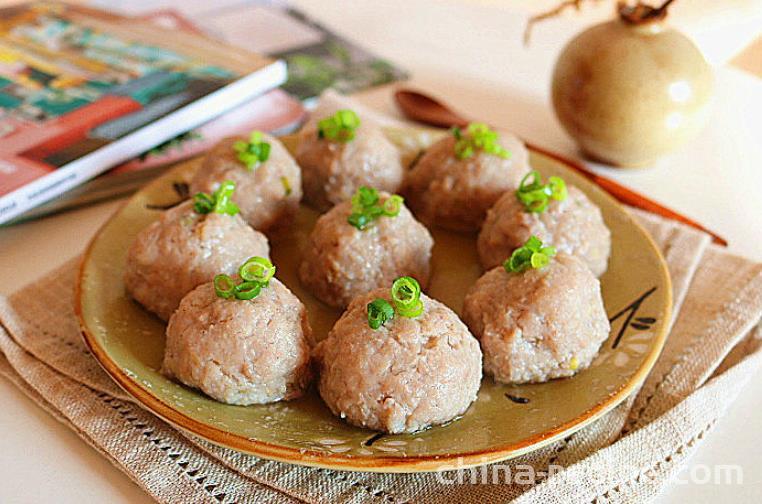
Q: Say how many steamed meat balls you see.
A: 9